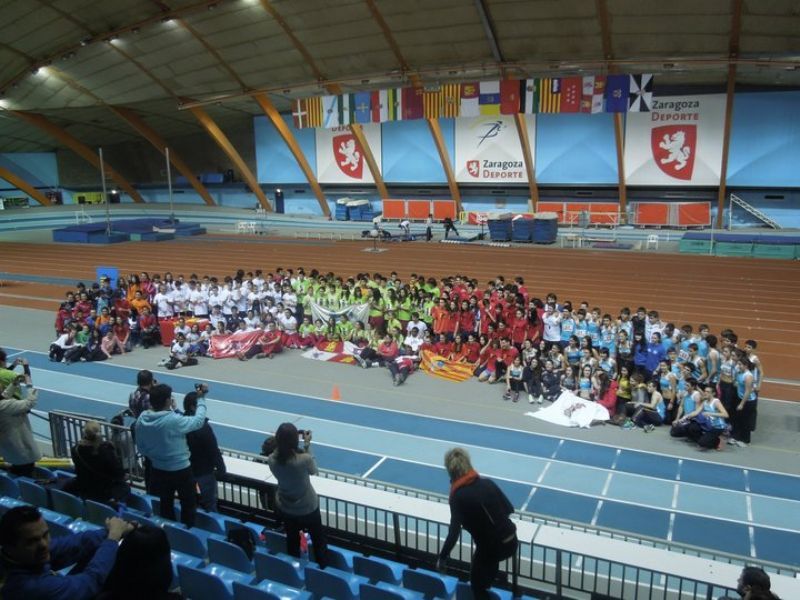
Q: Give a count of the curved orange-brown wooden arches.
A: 10